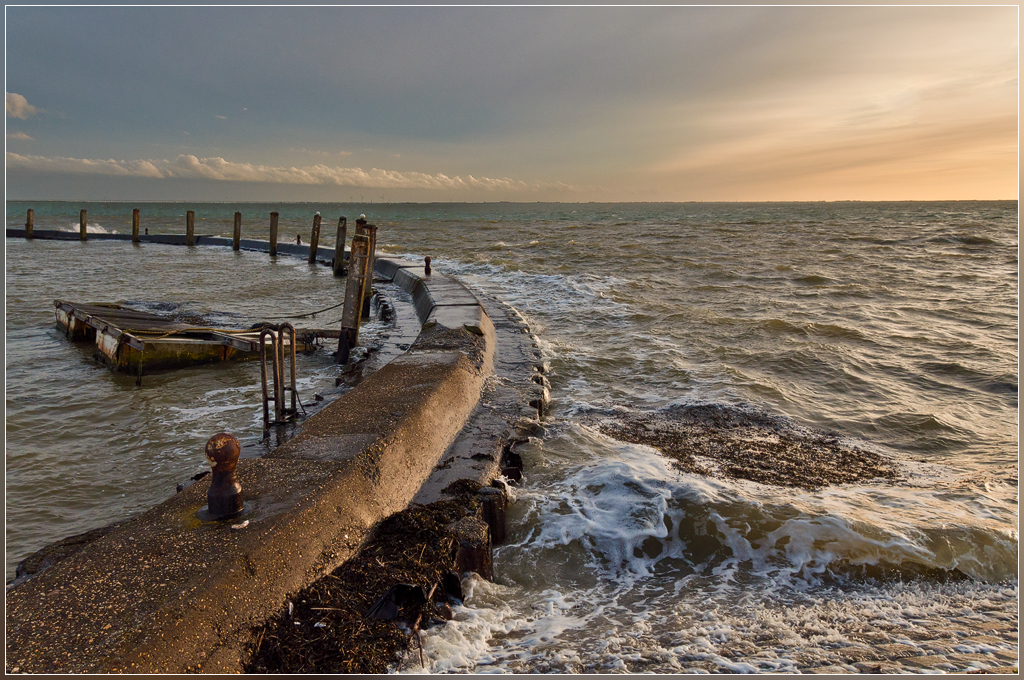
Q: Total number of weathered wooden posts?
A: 11